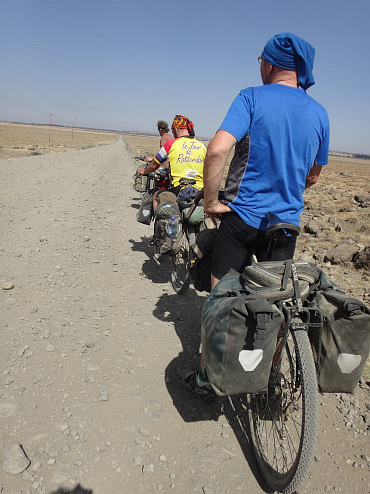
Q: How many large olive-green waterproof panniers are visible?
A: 2